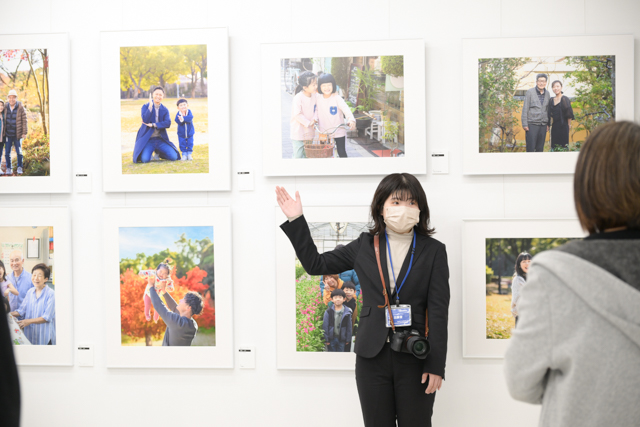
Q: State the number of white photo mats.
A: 8